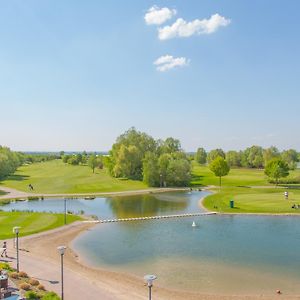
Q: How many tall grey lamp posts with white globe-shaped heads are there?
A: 3